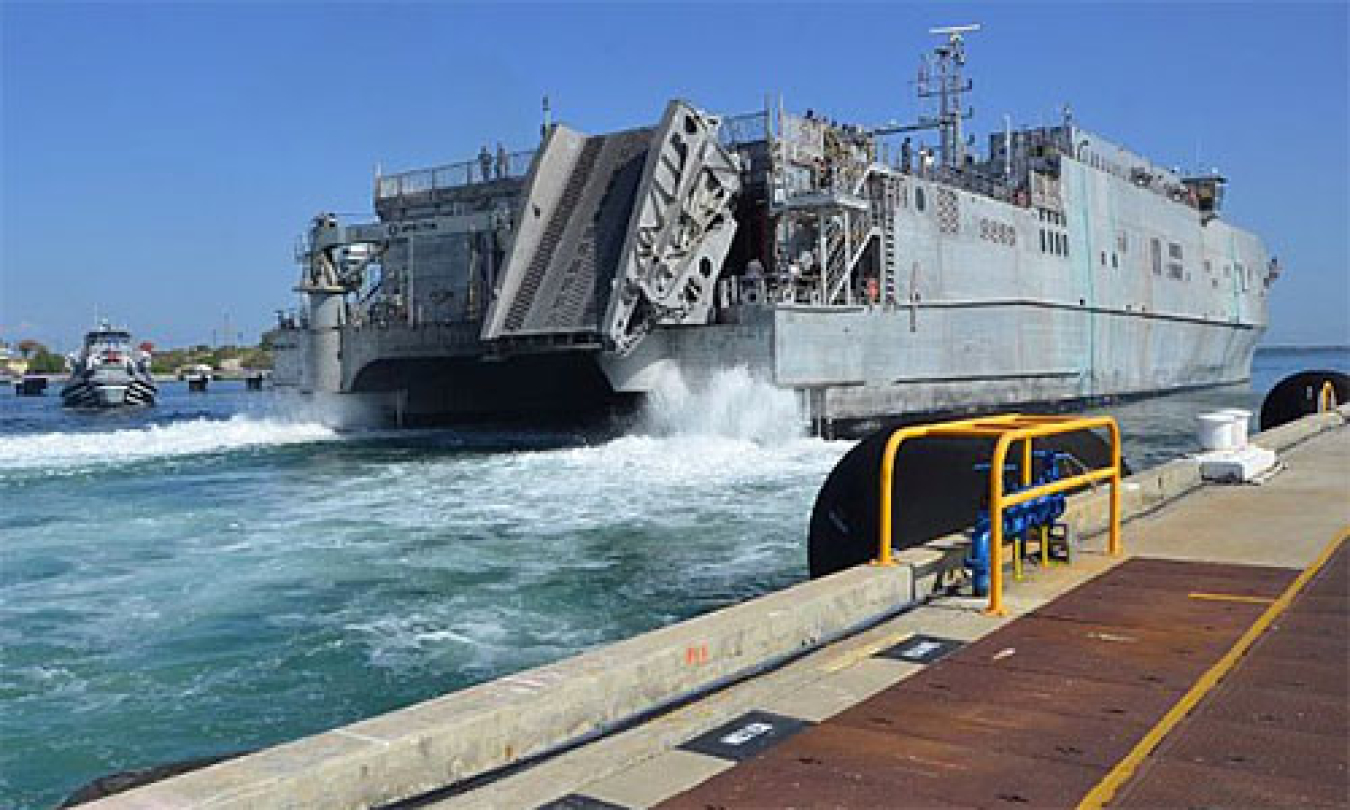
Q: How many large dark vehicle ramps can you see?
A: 1